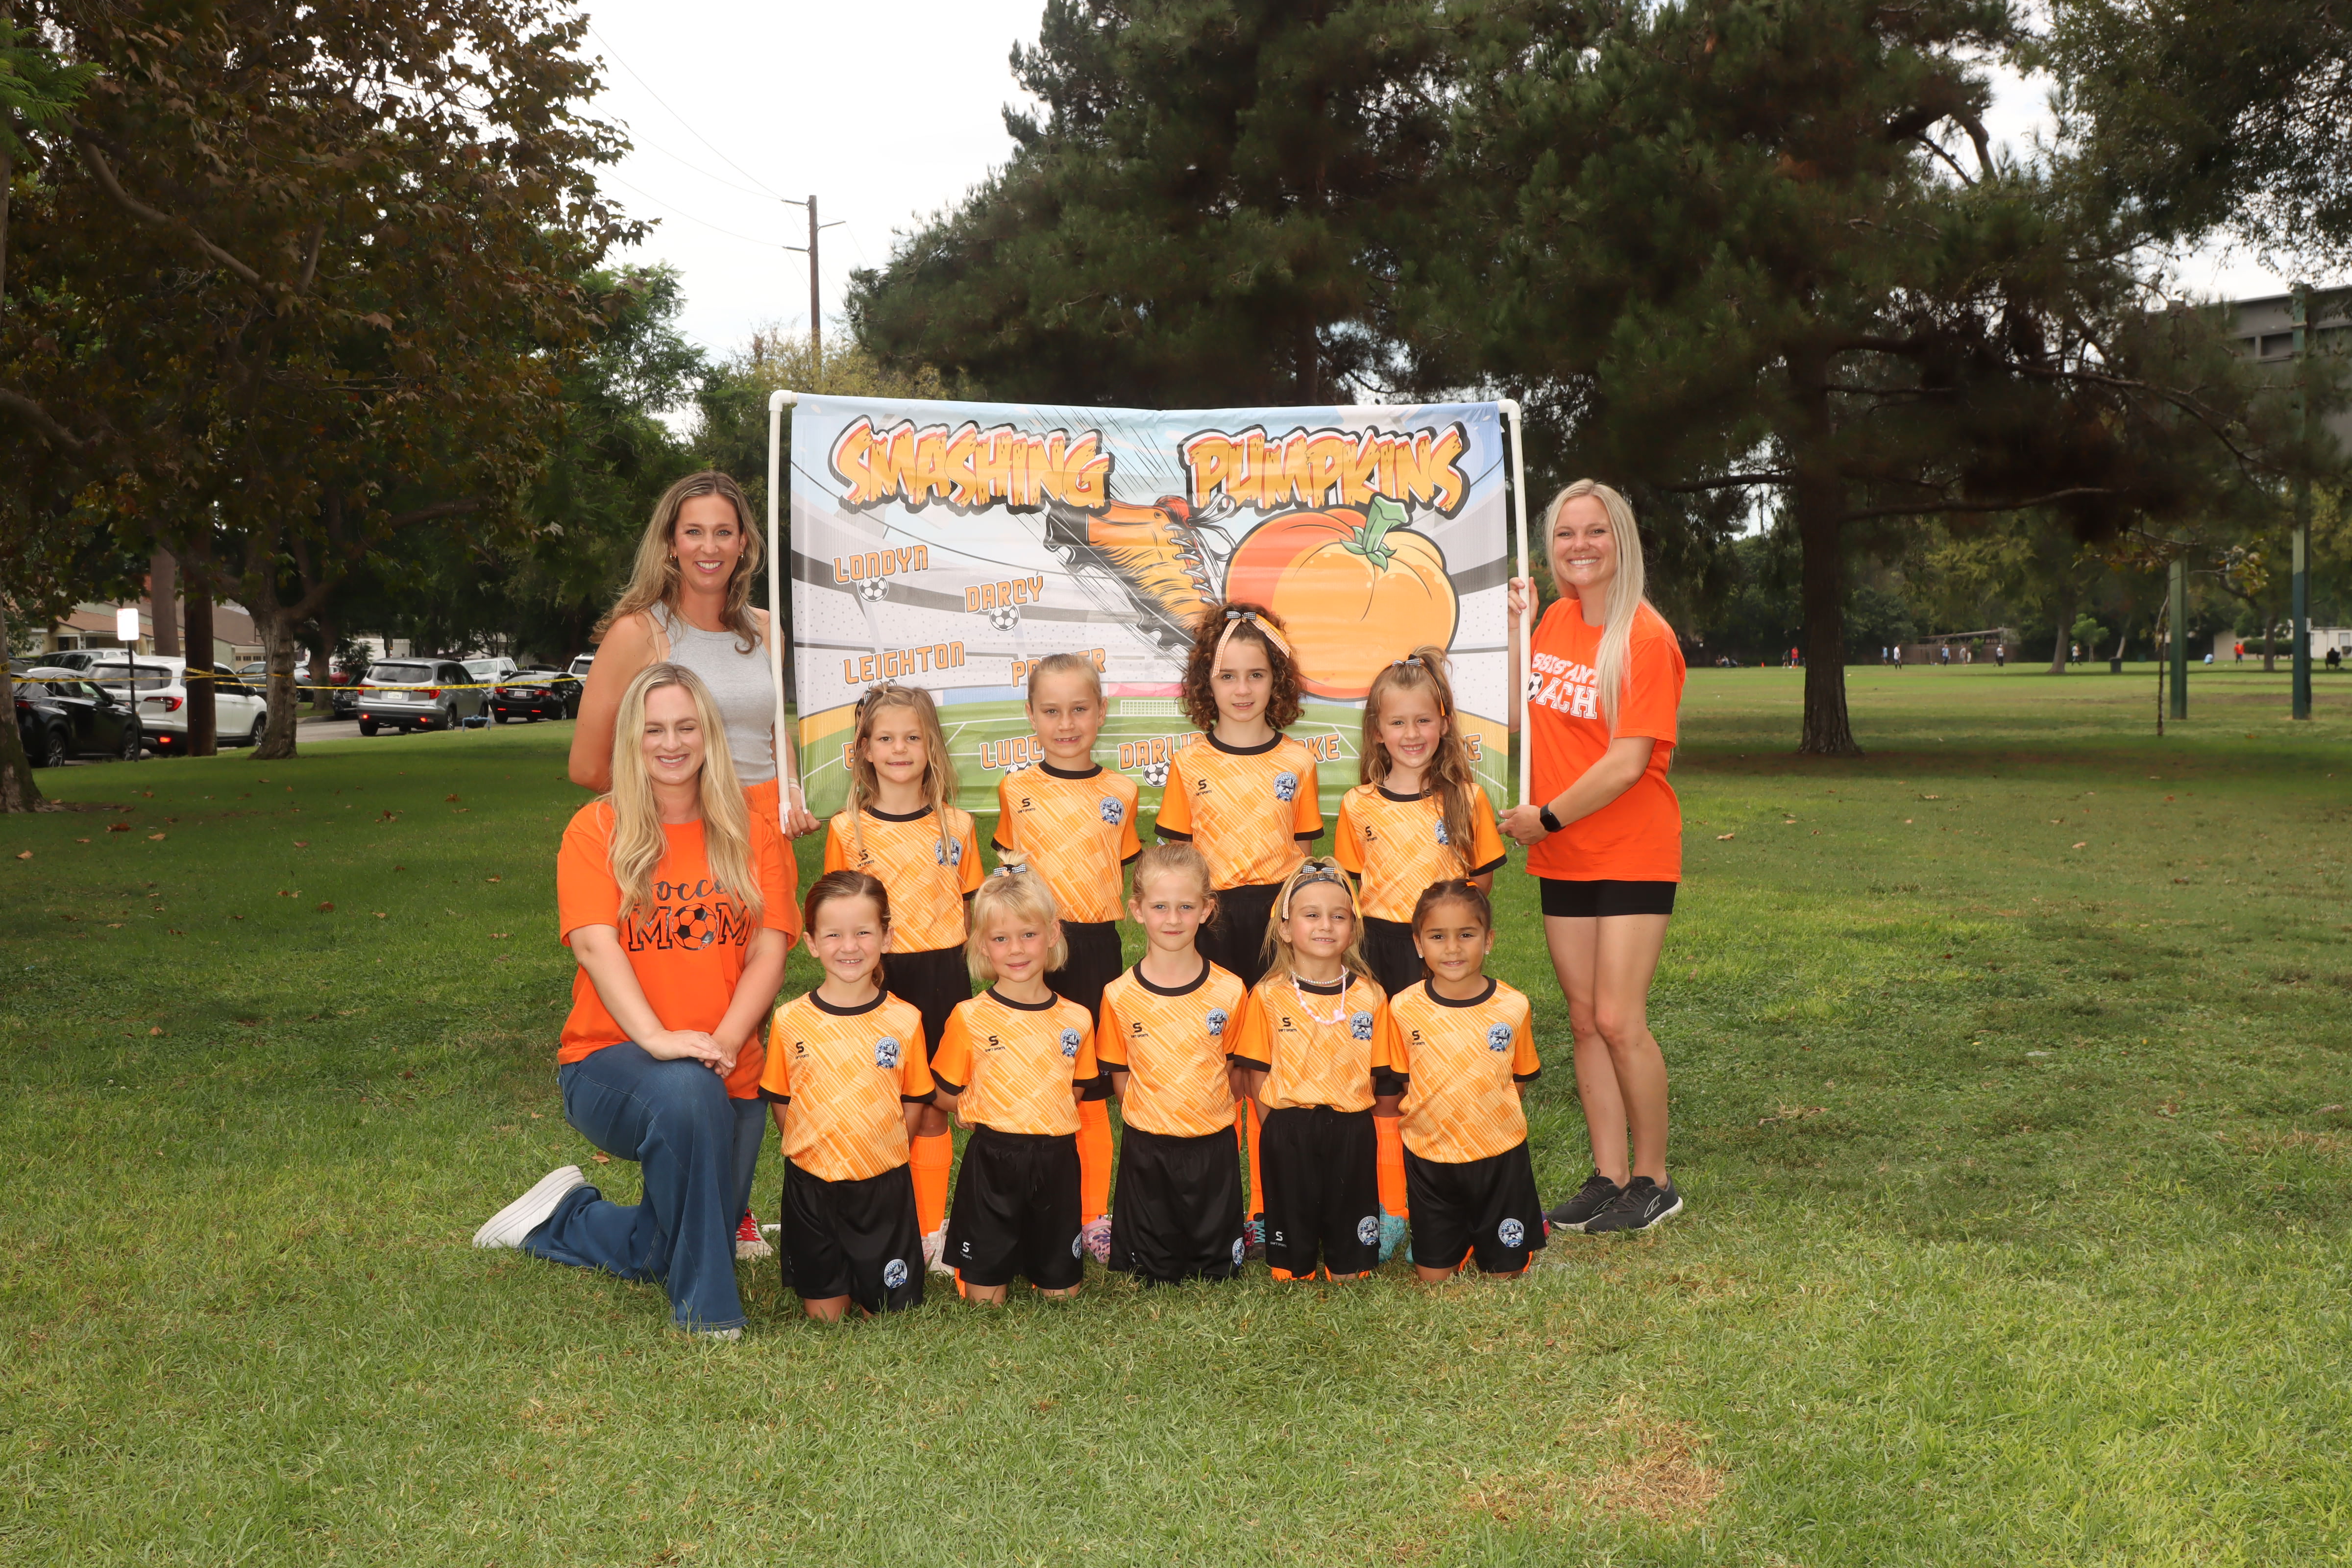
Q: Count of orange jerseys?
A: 9